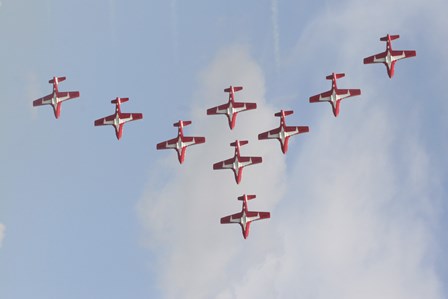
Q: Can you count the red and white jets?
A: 9